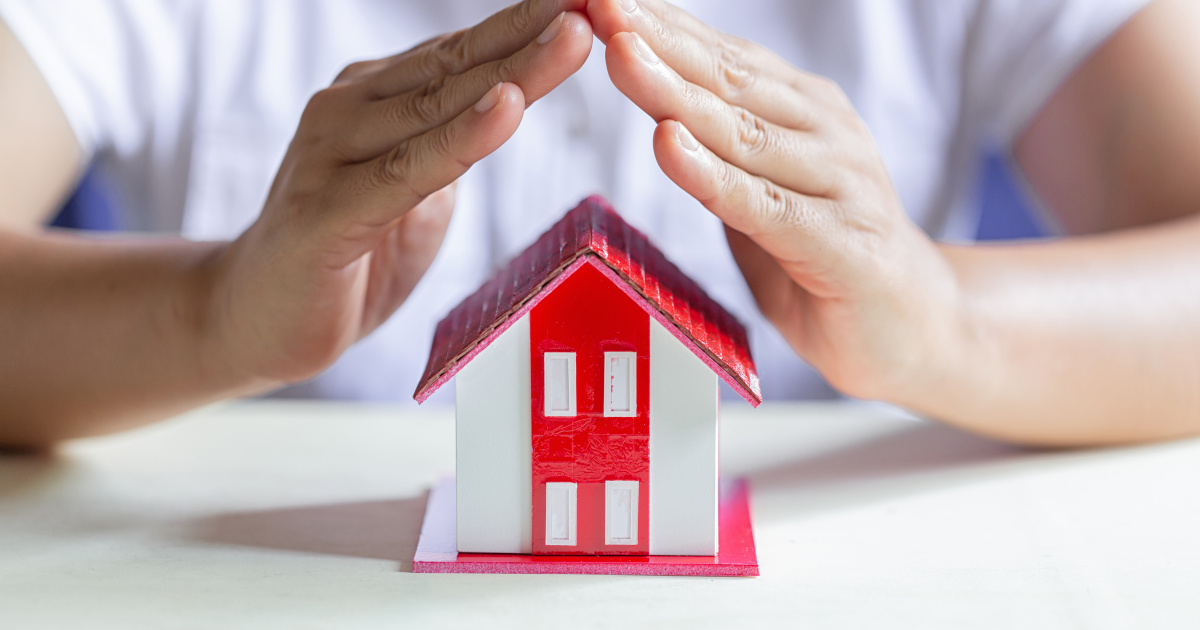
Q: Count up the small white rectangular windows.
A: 4